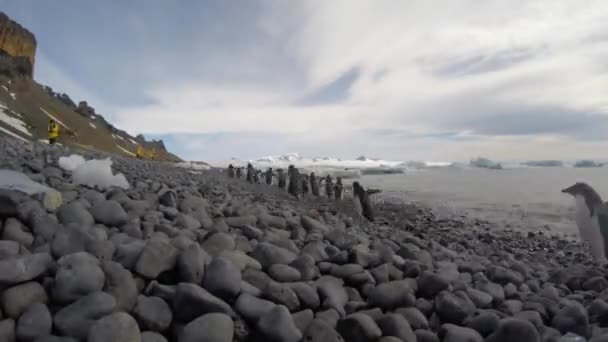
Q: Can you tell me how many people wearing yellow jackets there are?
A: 3